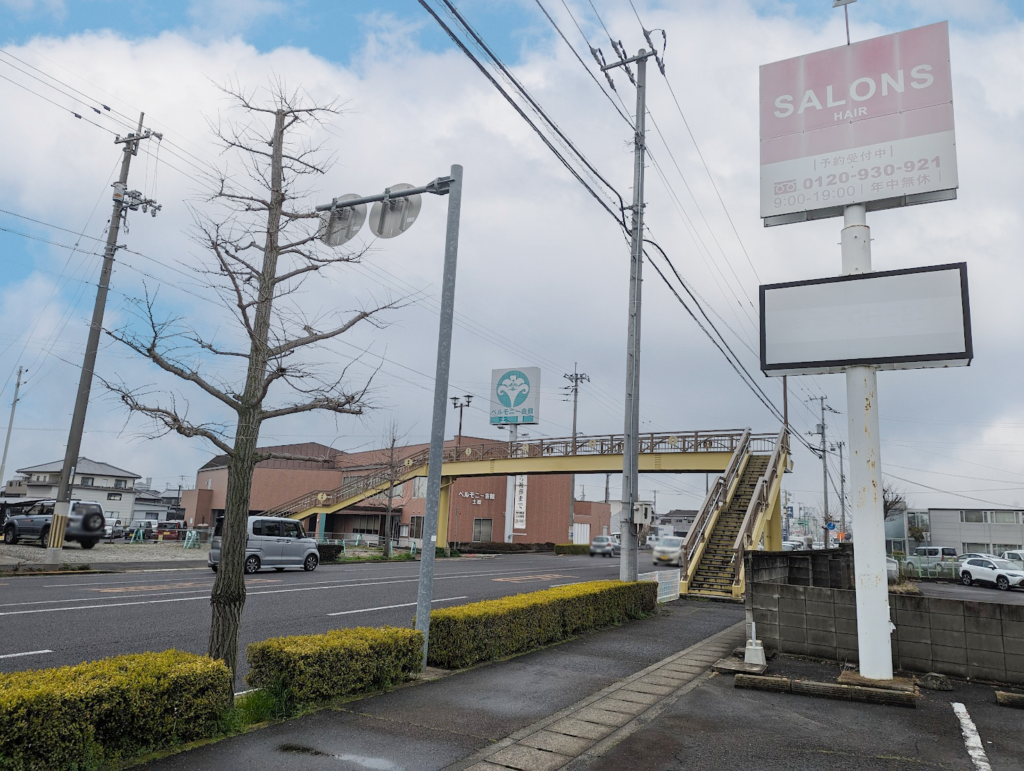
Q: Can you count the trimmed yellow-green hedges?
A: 3